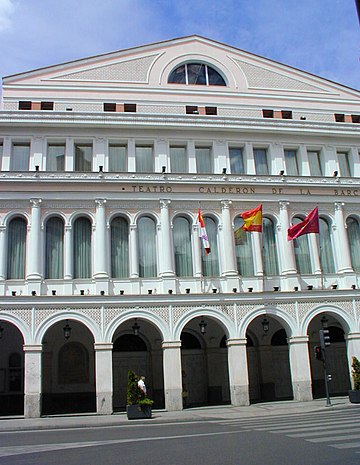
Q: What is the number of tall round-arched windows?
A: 12